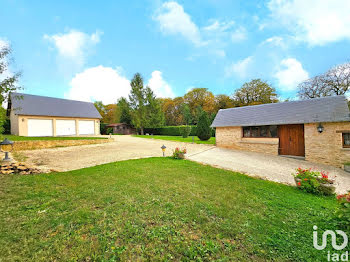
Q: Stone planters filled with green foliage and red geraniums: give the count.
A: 2